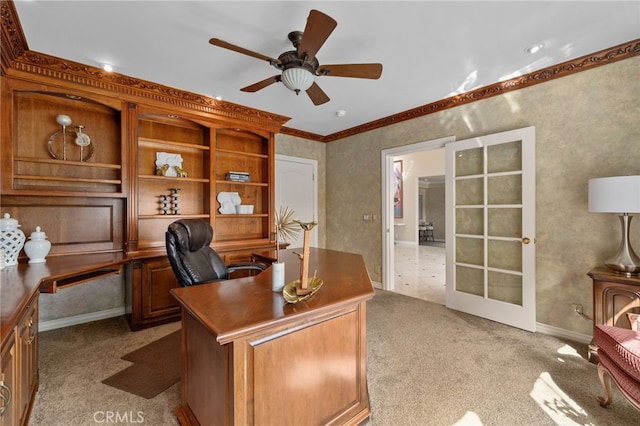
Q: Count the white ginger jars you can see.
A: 2